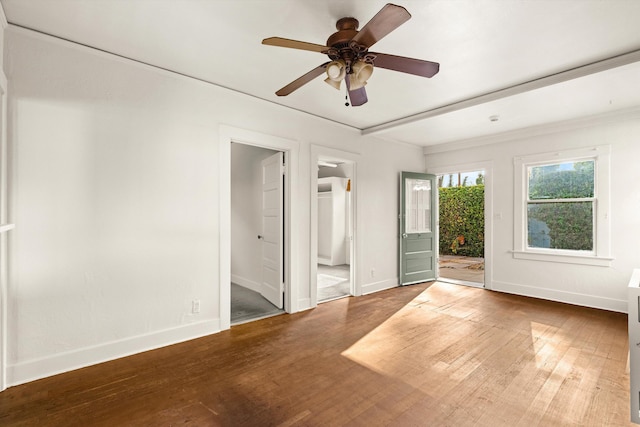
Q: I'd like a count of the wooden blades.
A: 5